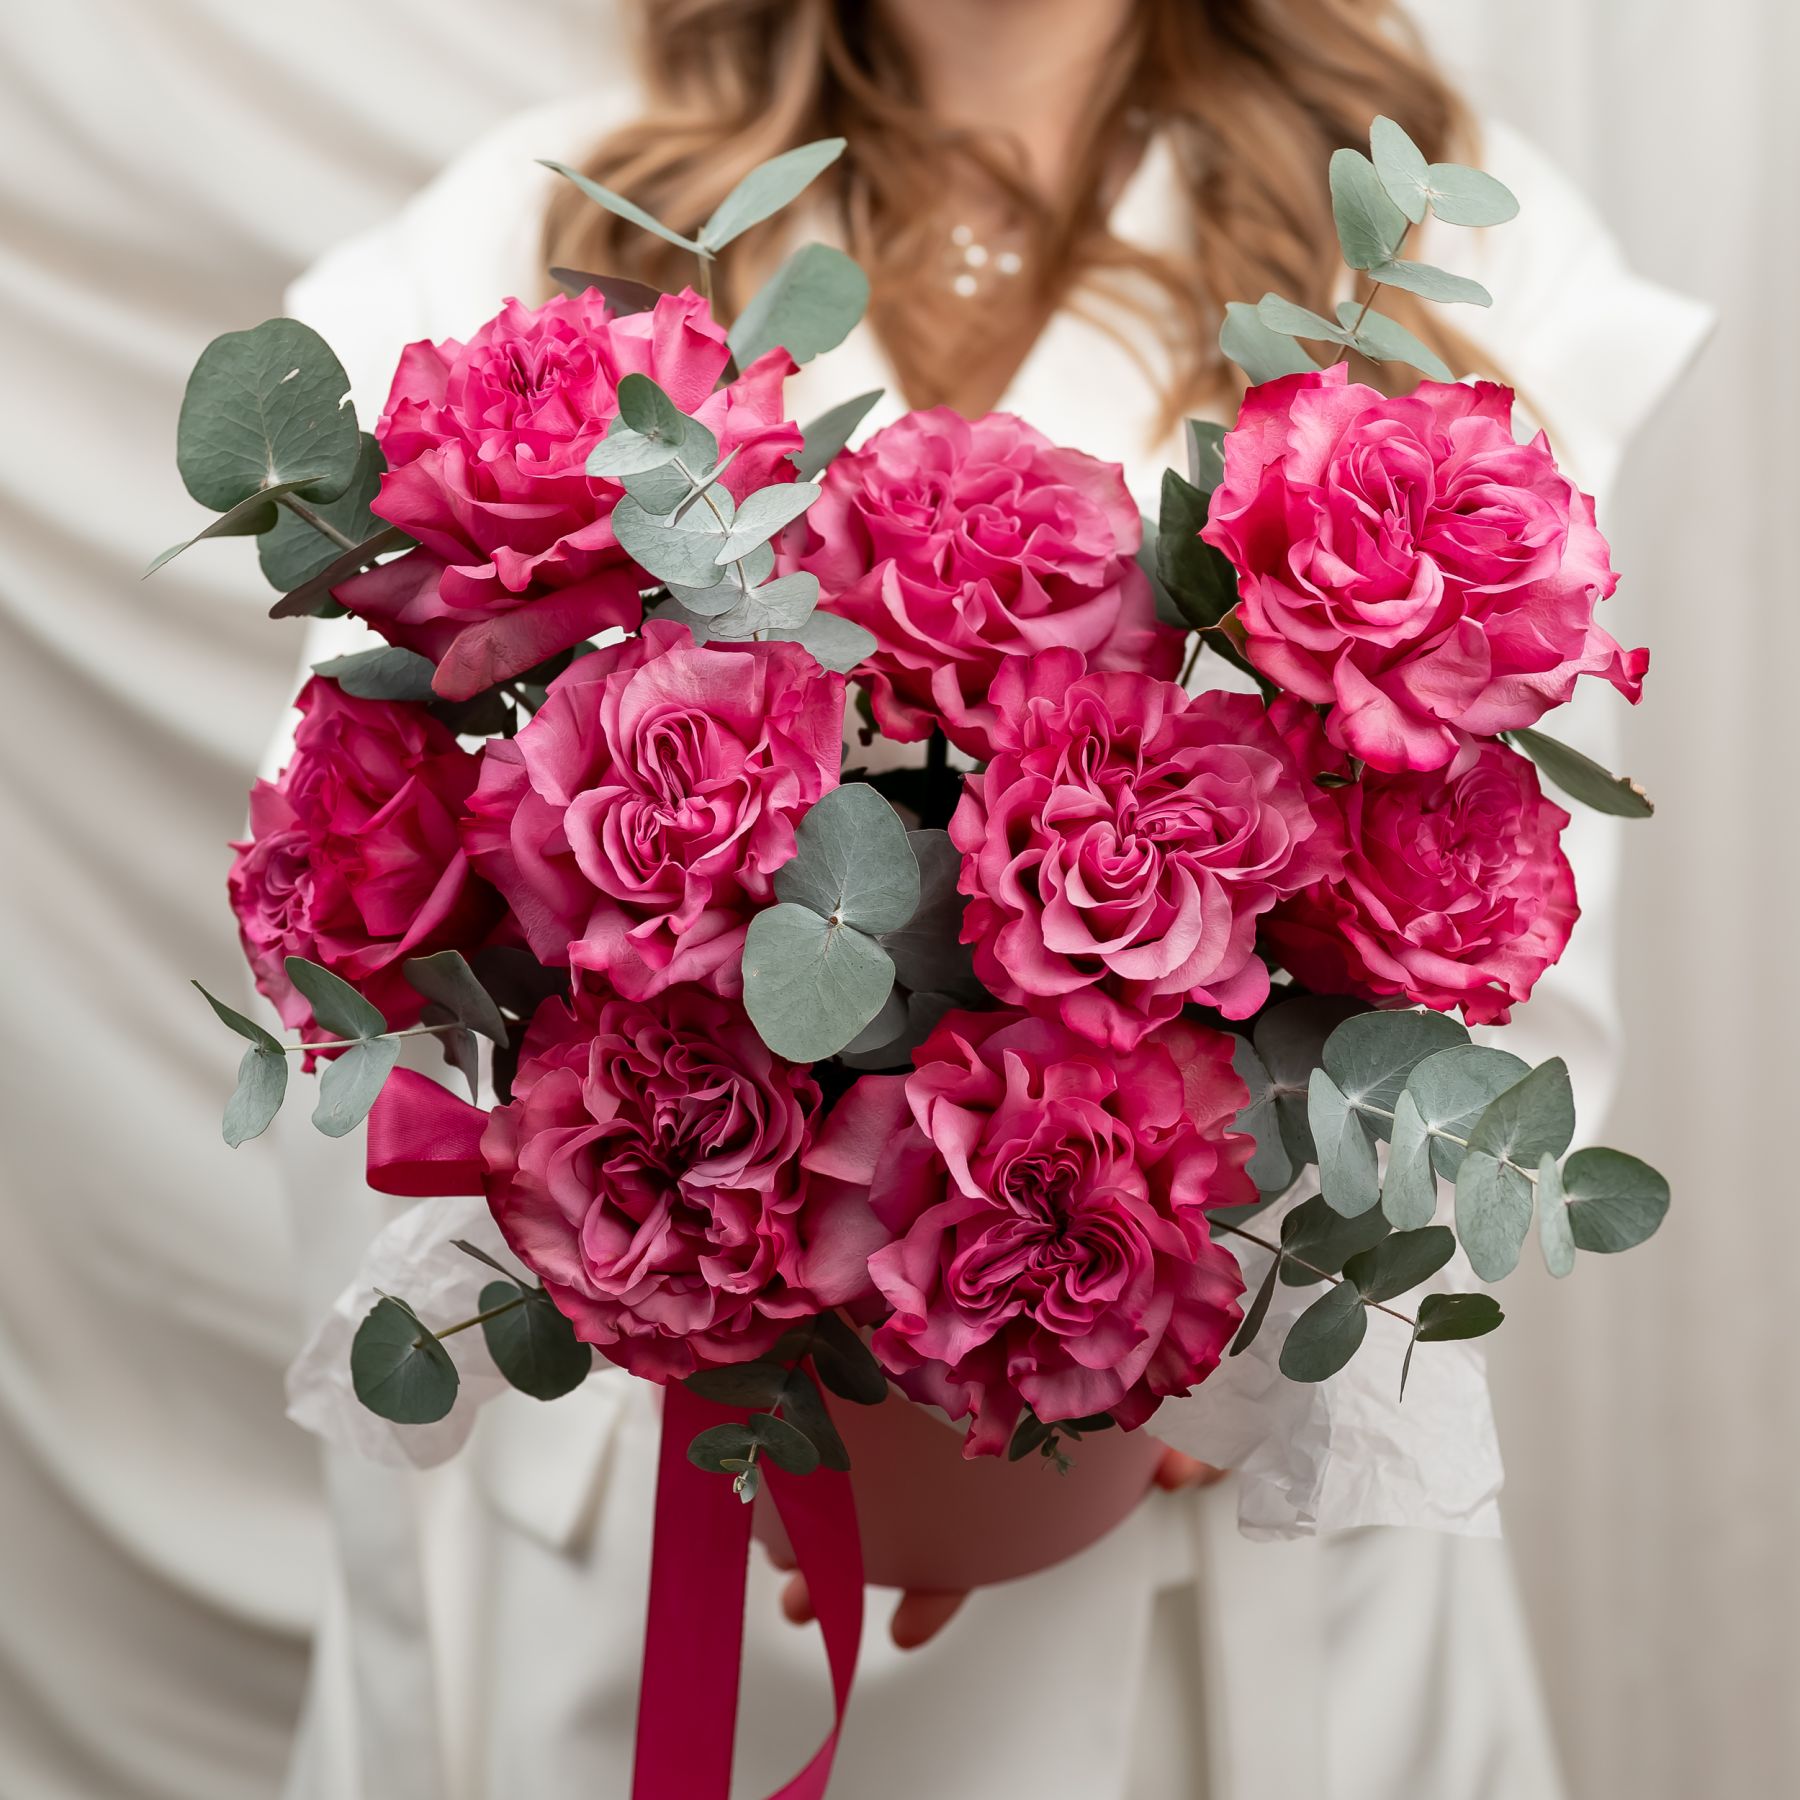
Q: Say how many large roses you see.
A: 9